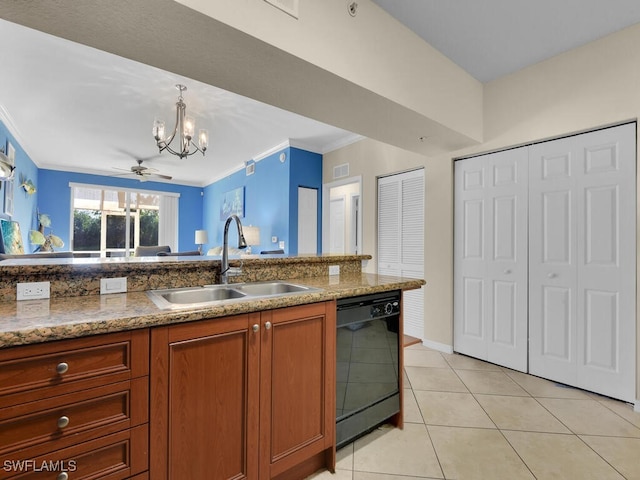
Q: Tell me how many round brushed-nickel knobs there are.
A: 5